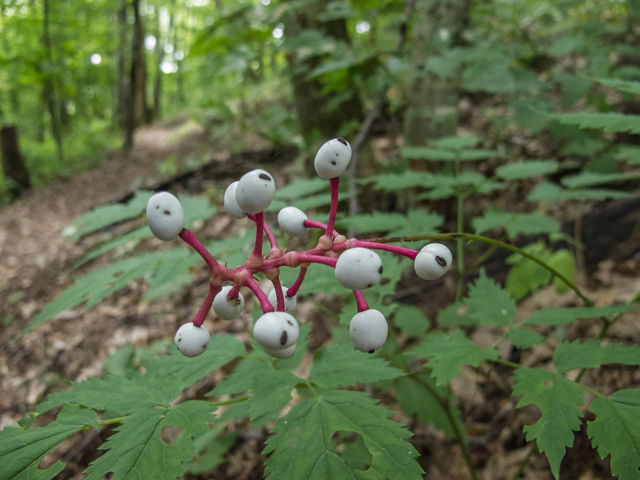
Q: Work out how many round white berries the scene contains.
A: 13